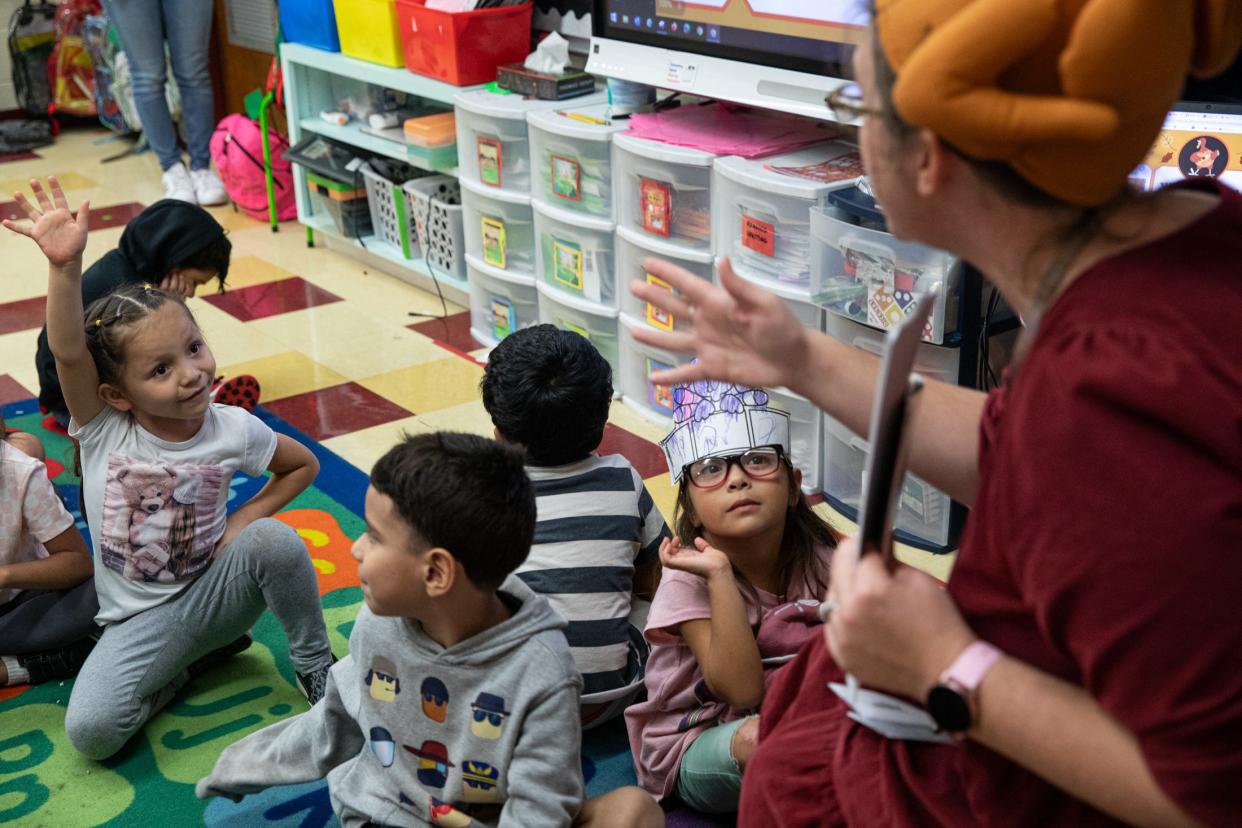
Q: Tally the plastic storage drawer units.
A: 5